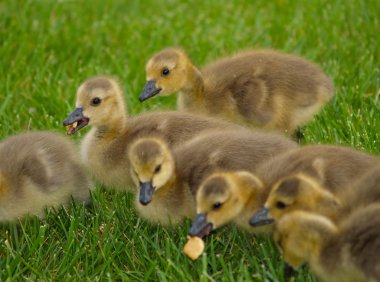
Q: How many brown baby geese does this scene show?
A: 7